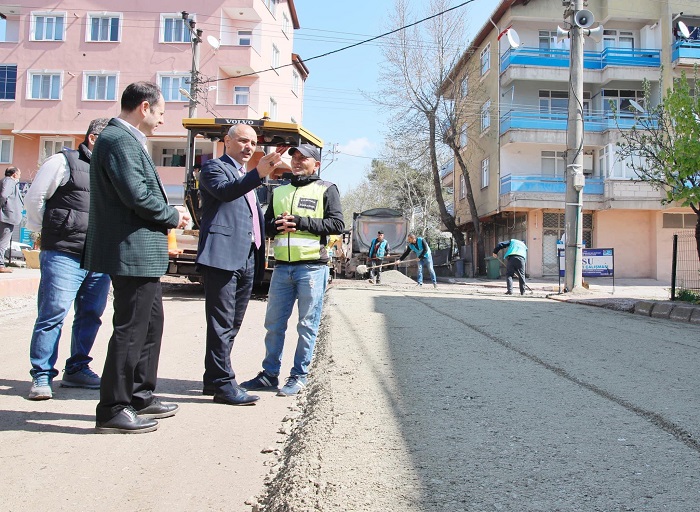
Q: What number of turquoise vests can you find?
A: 3